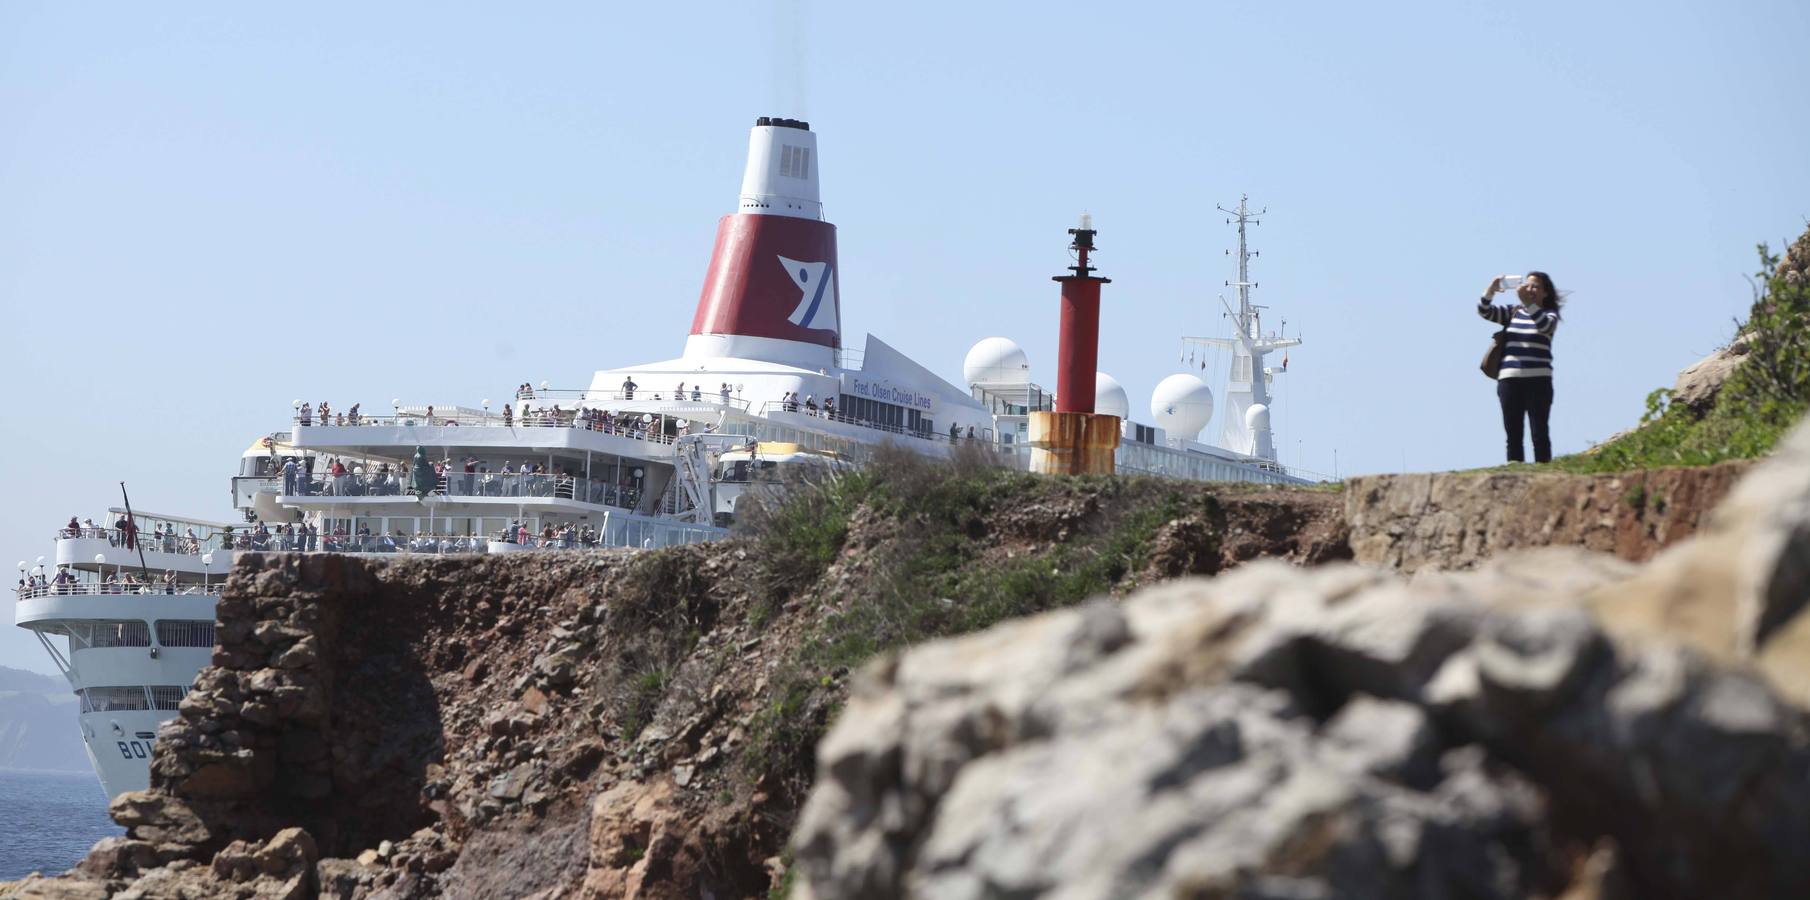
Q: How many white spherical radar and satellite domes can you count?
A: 4